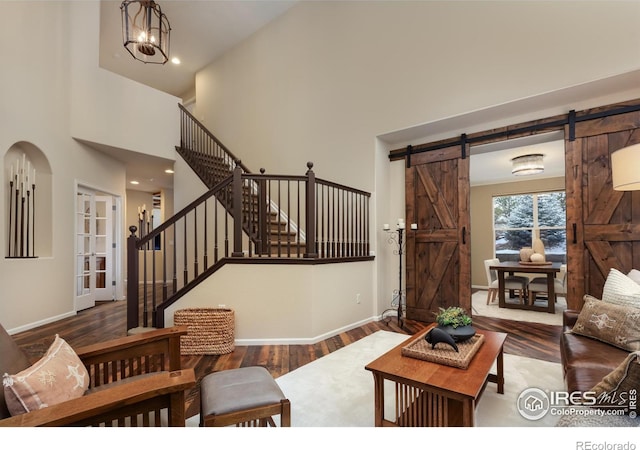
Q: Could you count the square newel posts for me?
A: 4